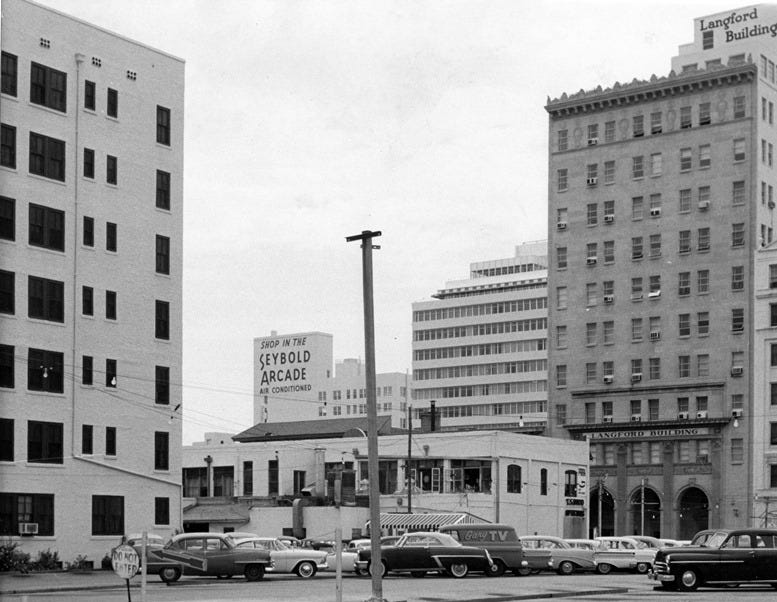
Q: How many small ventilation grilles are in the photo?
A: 3